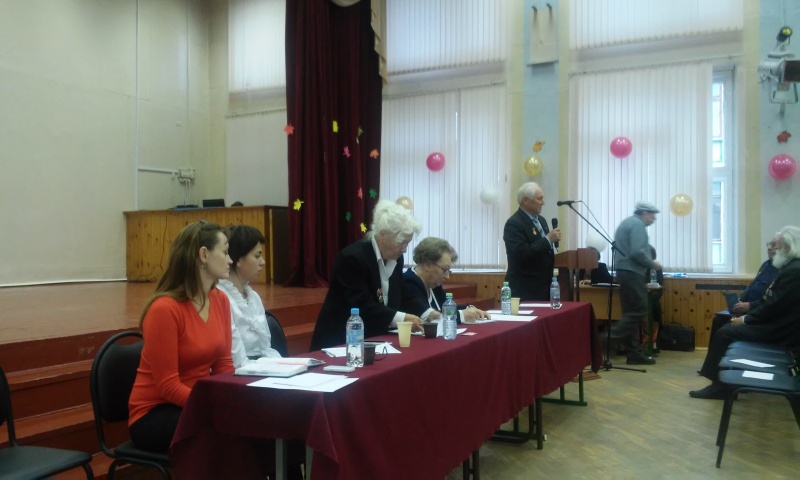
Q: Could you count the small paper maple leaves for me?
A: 12